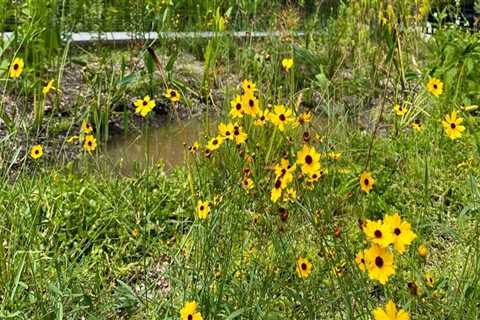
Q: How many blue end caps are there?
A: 0